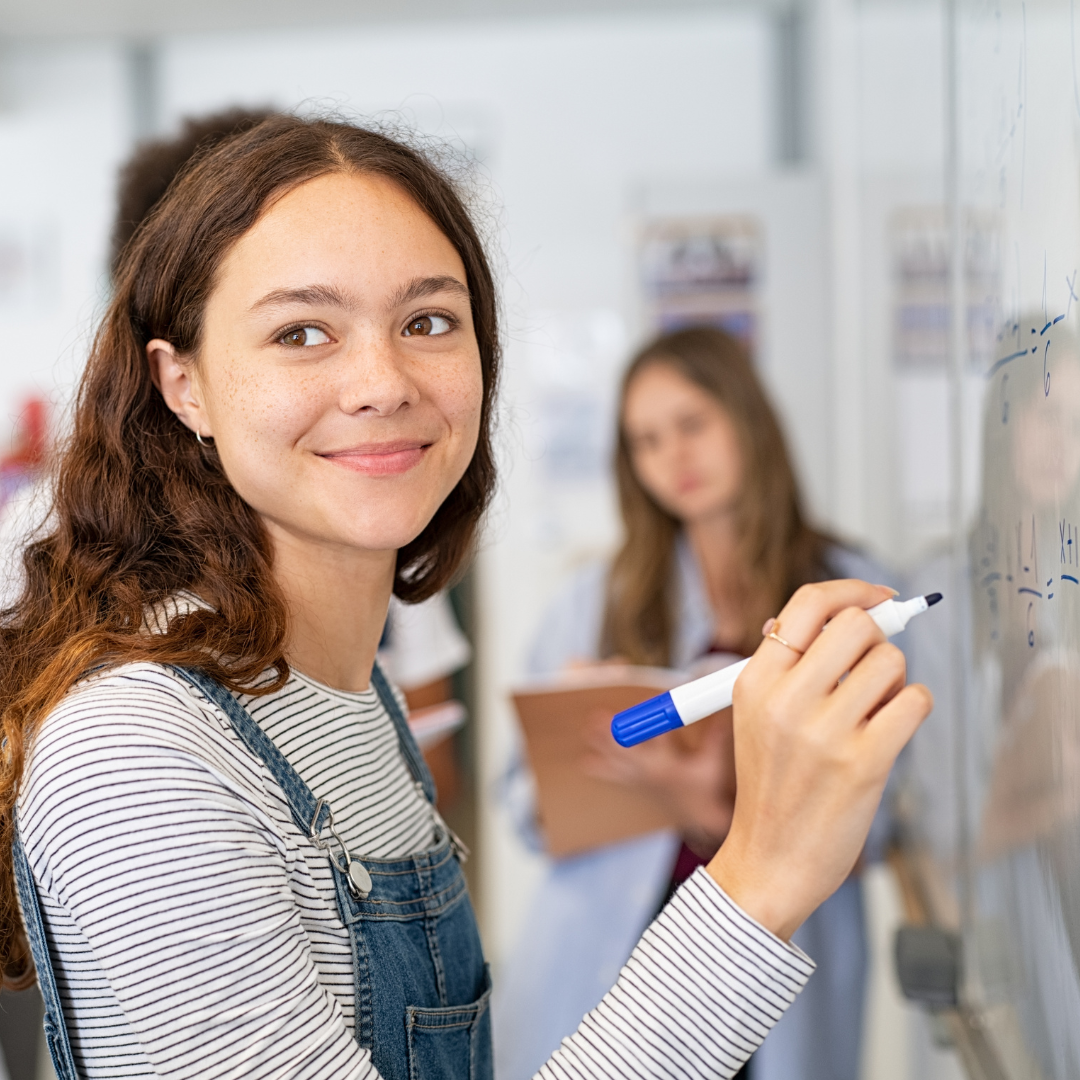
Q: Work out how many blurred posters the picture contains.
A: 2